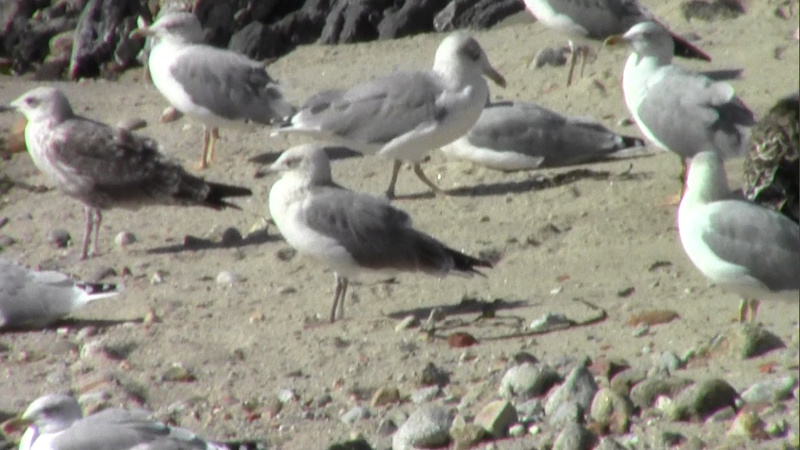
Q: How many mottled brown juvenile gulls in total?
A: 1